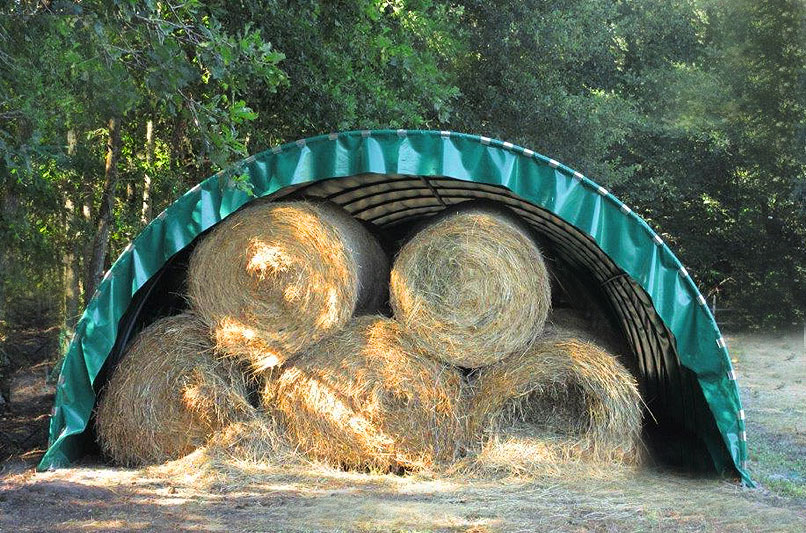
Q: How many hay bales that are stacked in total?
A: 5